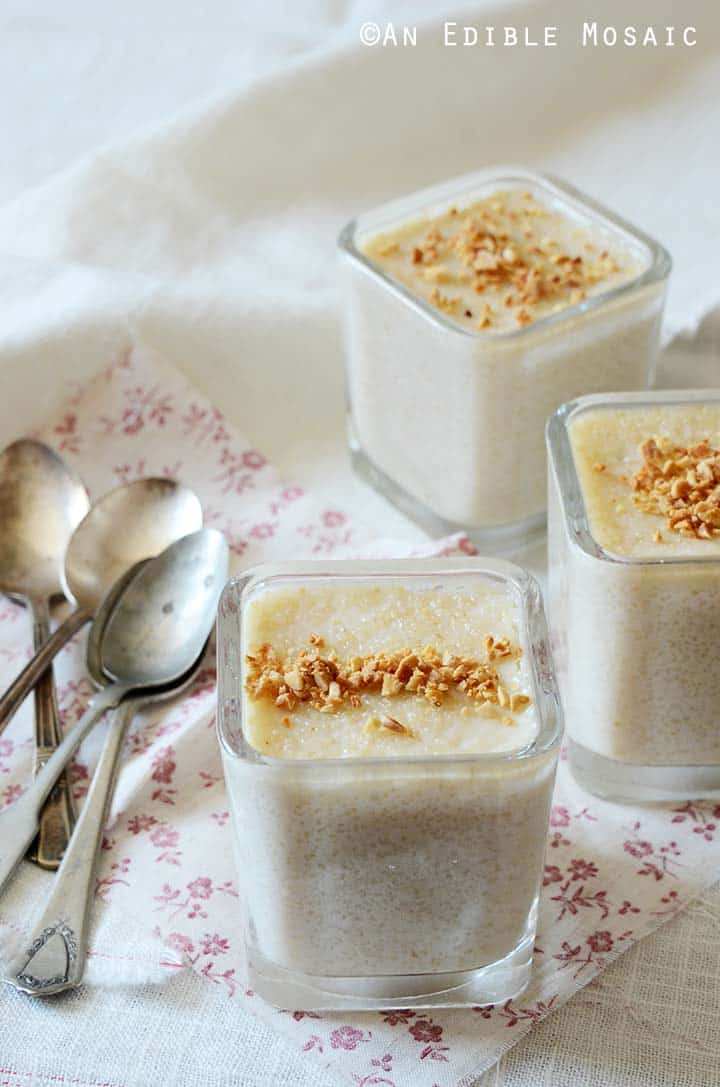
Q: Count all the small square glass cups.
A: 3